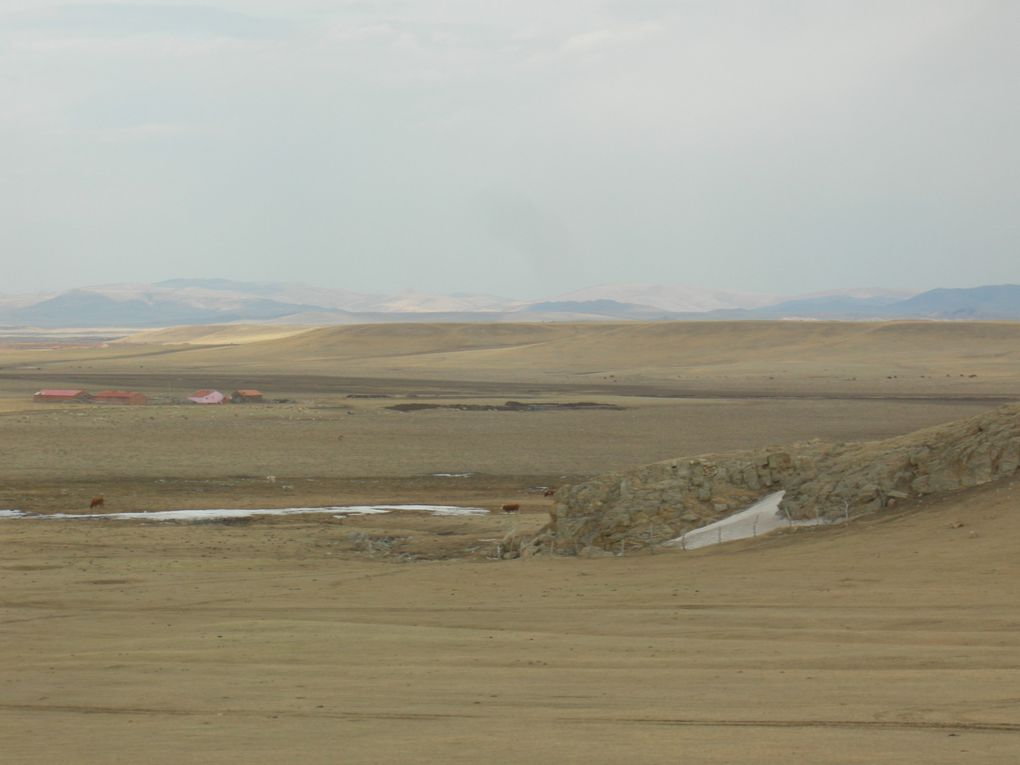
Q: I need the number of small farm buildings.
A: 4